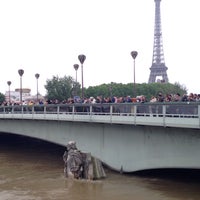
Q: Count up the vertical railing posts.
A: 12